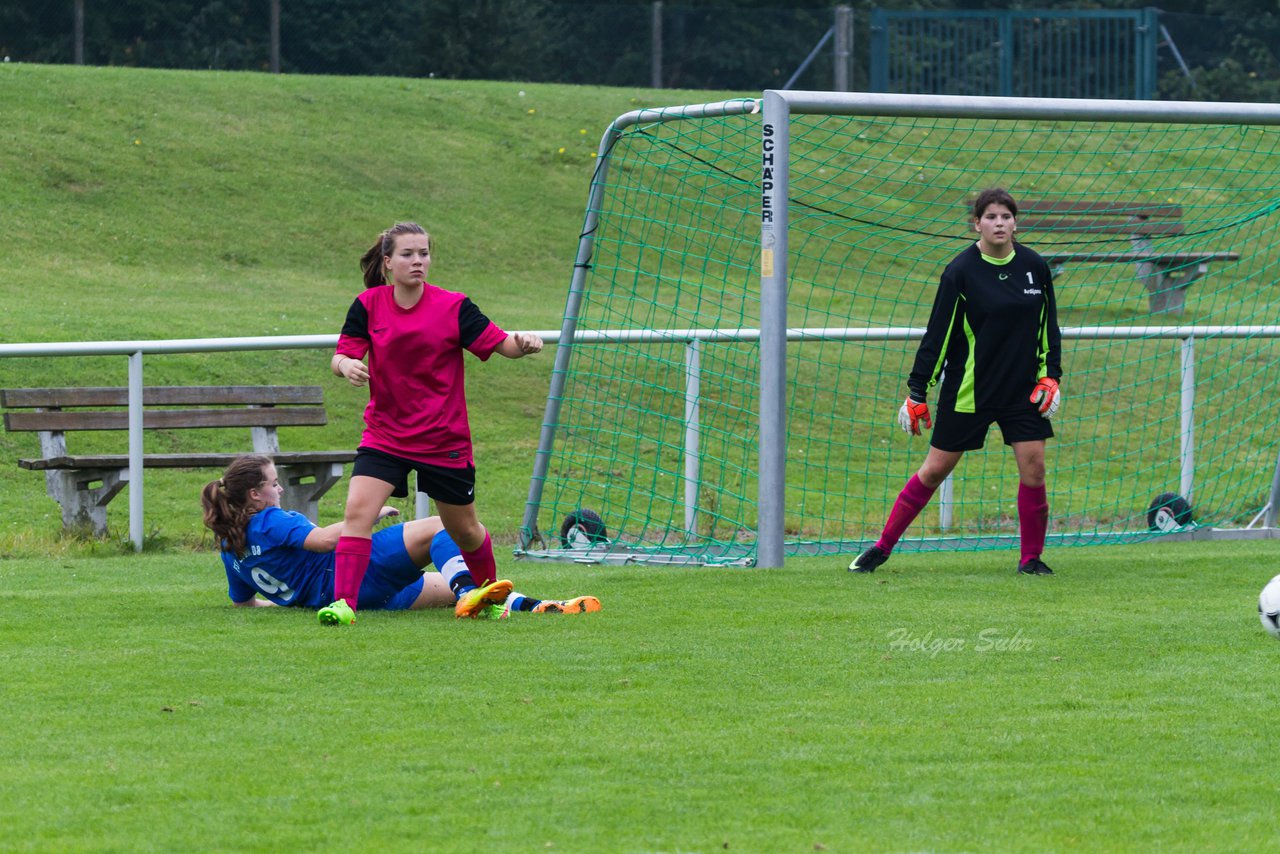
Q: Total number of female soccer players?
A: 3